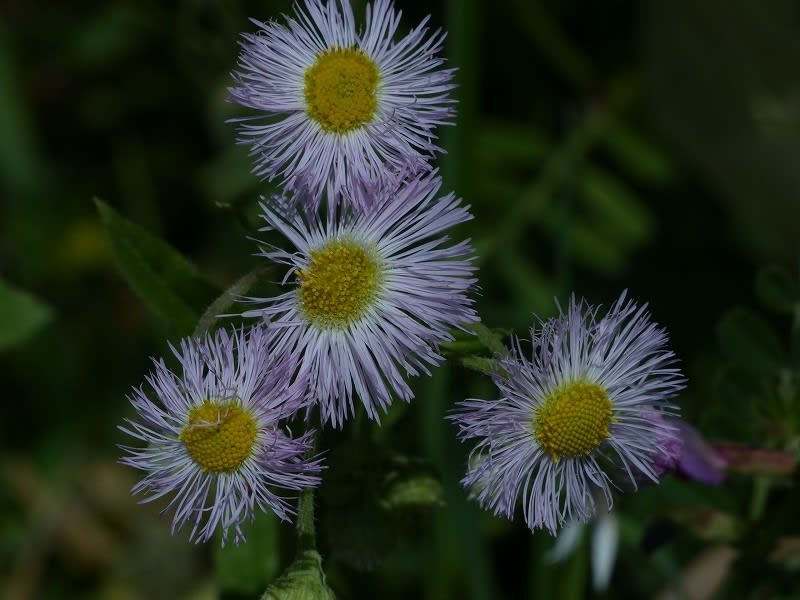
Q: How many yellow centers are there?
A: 4